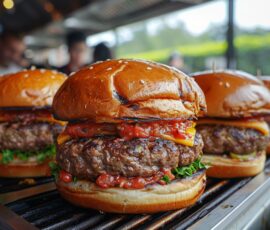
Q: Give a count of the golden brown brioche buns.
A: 3